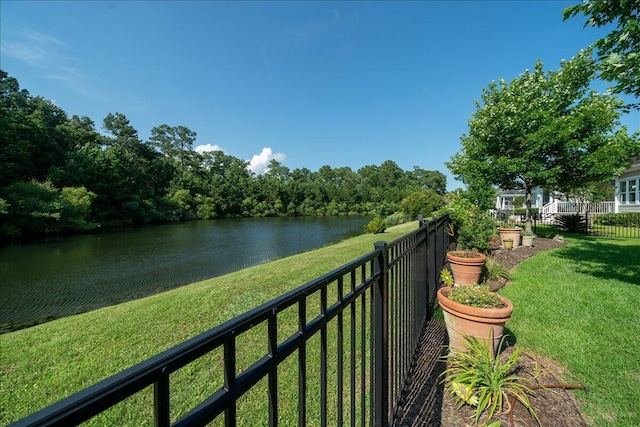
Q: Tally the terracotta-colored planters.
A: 3